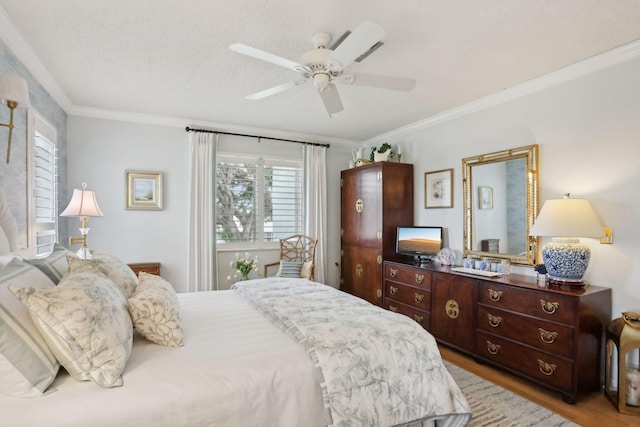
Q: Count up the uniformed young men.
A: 0